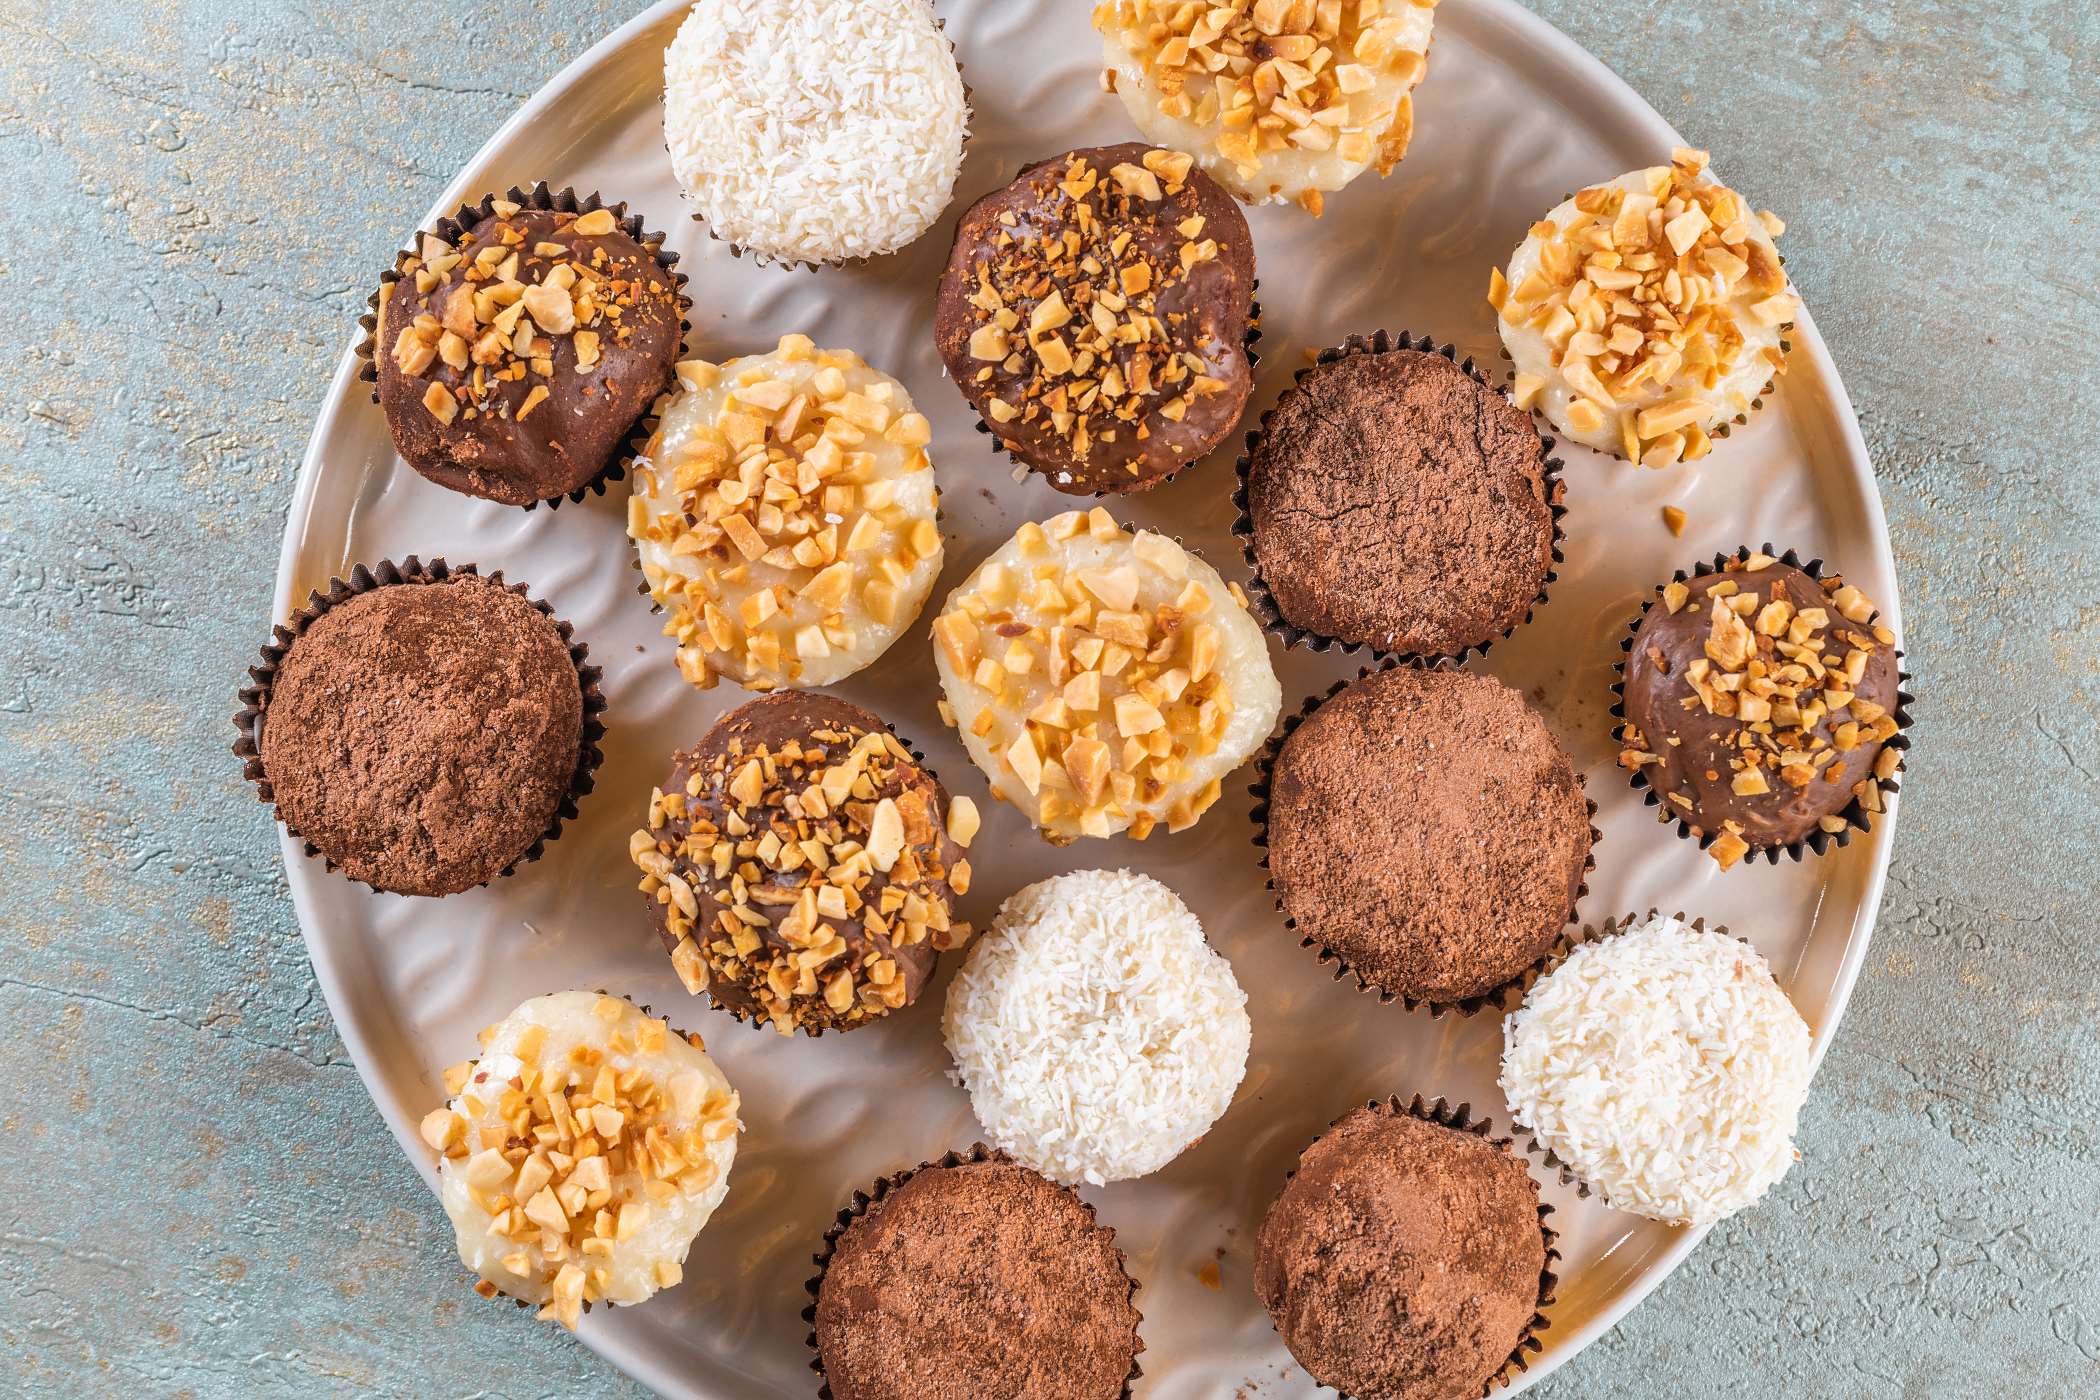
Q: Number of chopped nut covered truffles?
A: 9